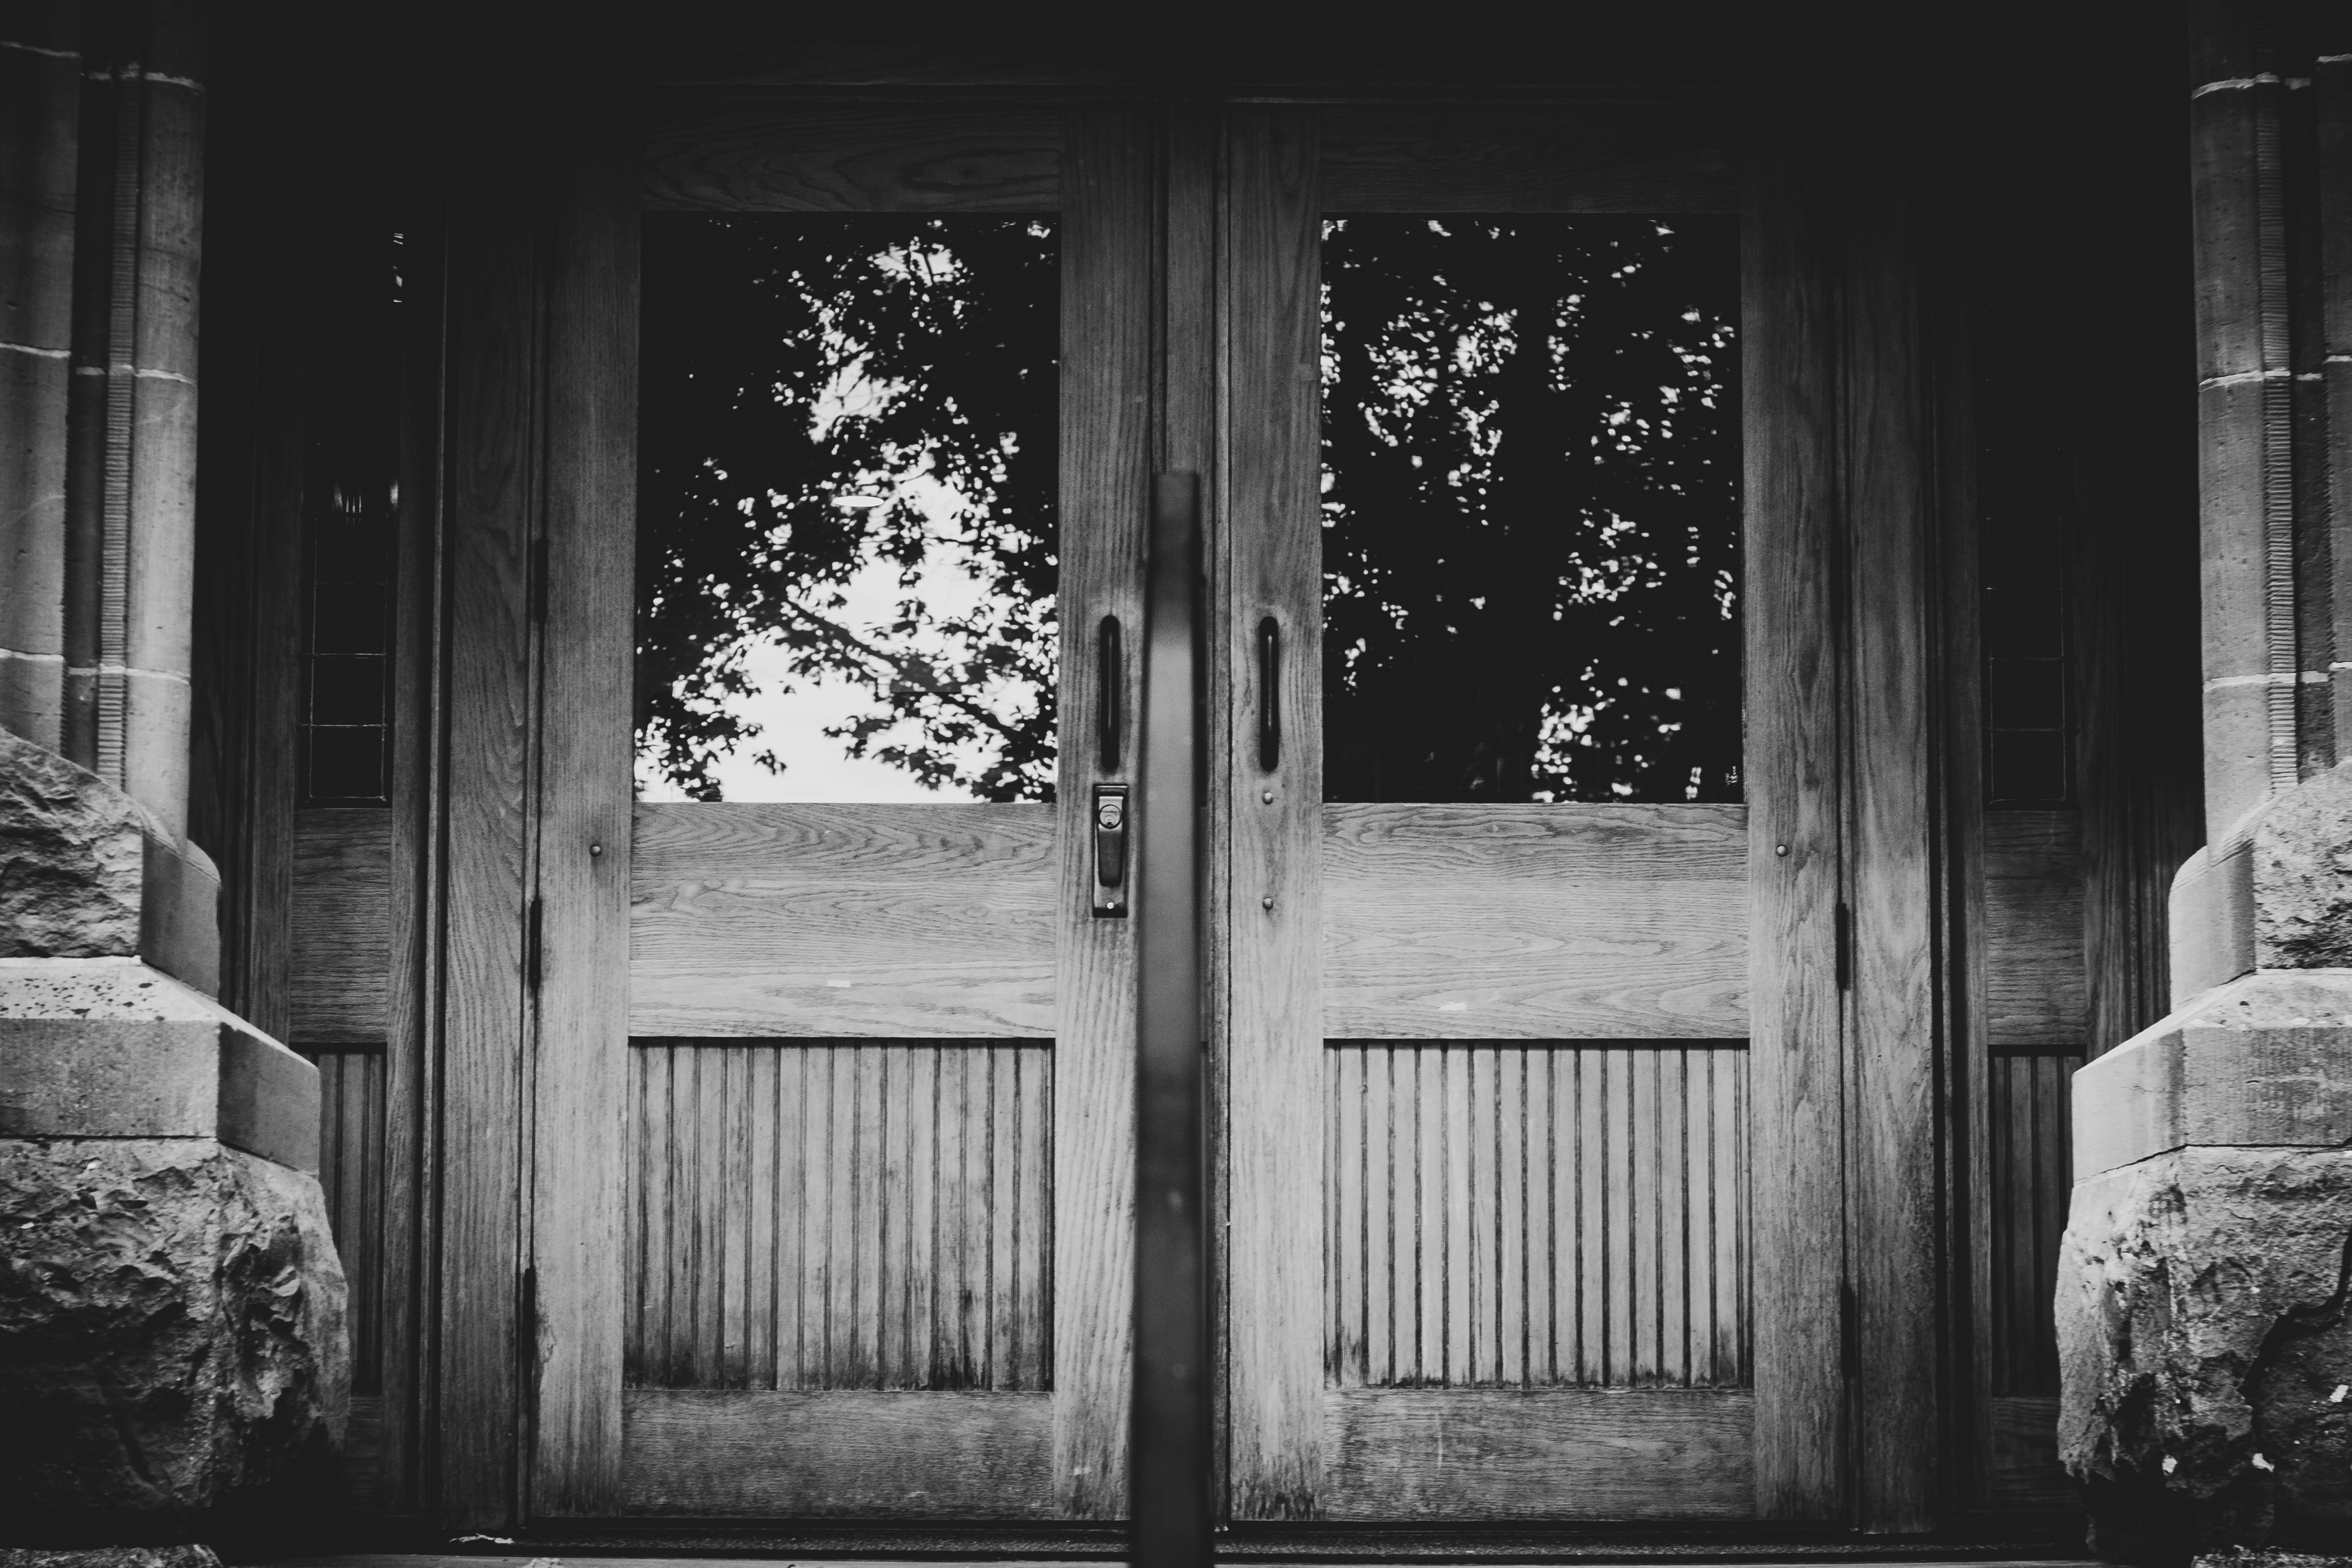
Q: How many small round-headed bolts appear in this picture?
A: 4